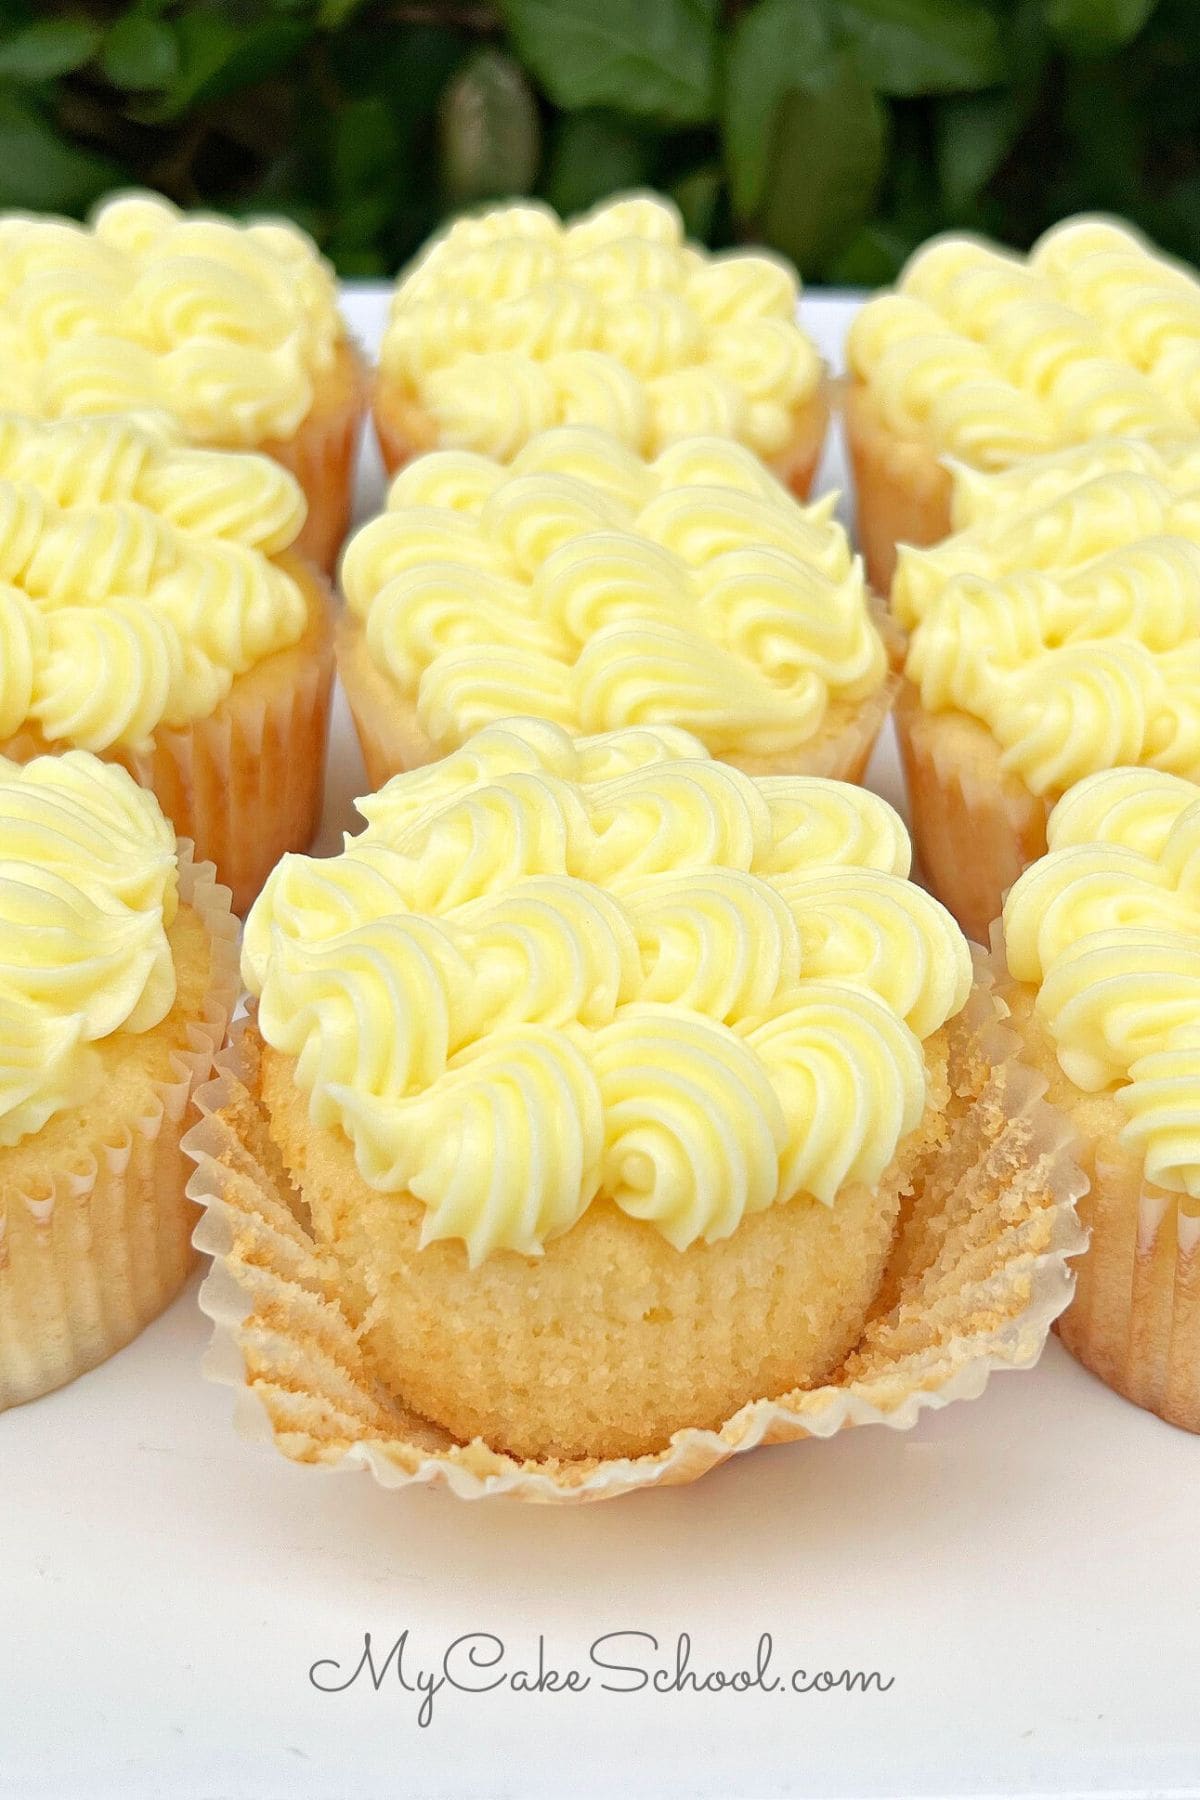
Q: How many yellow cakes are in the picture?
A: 9